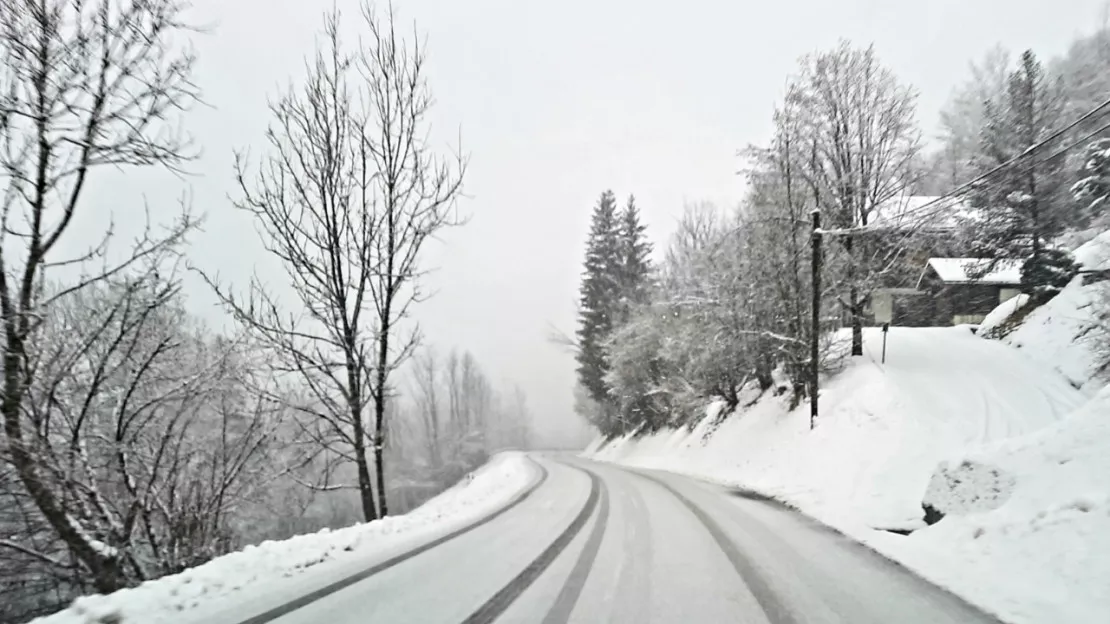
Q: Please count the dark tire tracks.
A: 4